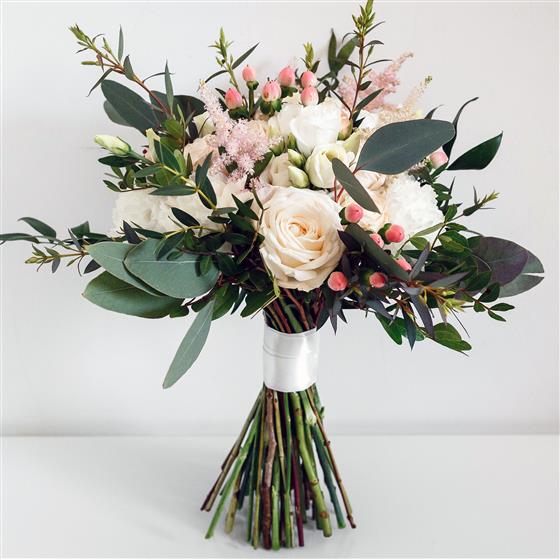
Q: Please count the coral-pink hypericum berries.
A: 13